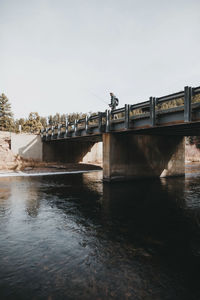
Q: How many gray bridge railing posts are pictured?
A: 12